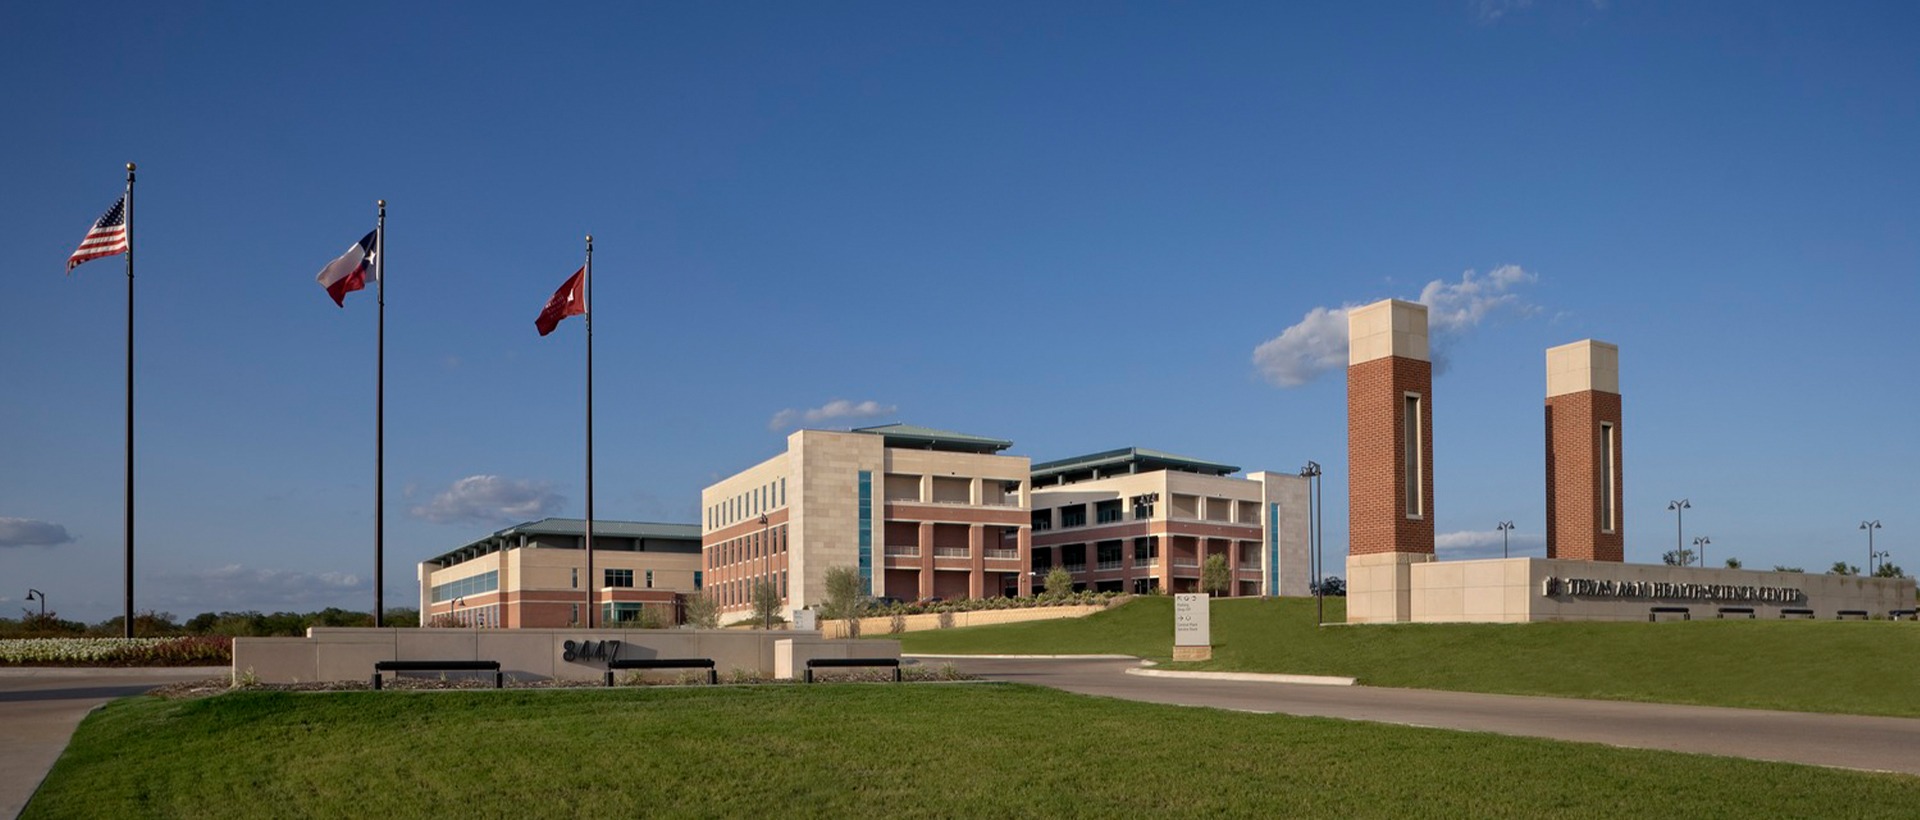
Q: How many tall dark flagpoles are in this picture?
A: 3